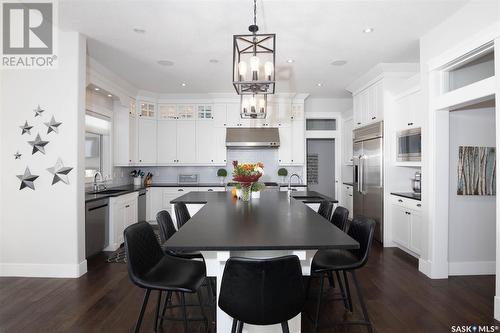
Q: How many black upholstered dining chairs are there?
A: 7